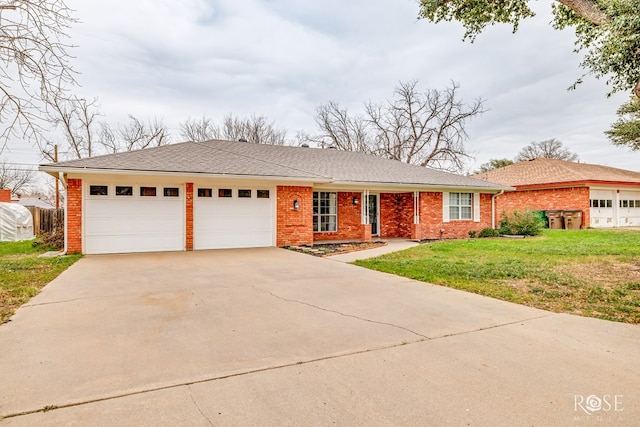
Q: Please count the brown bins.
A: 2